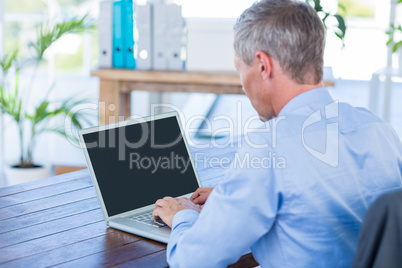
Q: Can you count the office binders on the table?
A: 6